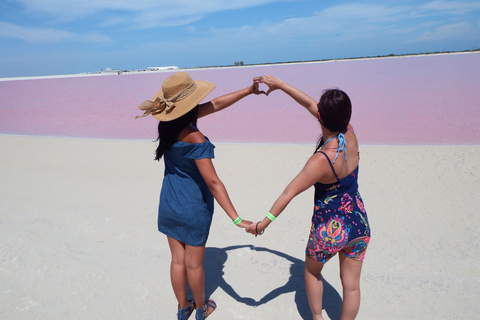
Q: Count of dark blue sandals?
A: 2